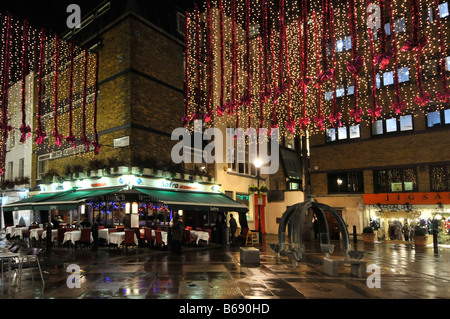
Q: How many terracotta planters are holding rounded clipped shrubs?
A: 2